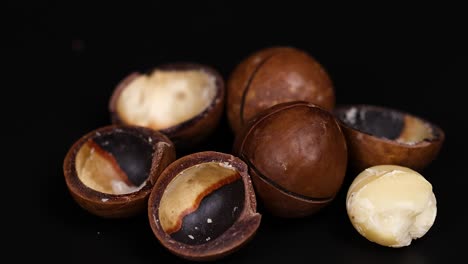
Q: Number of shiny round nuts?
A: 2